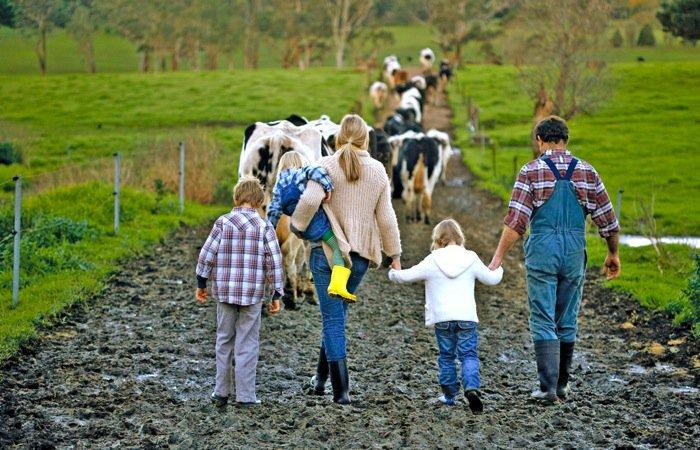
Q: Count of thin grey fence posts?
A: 4